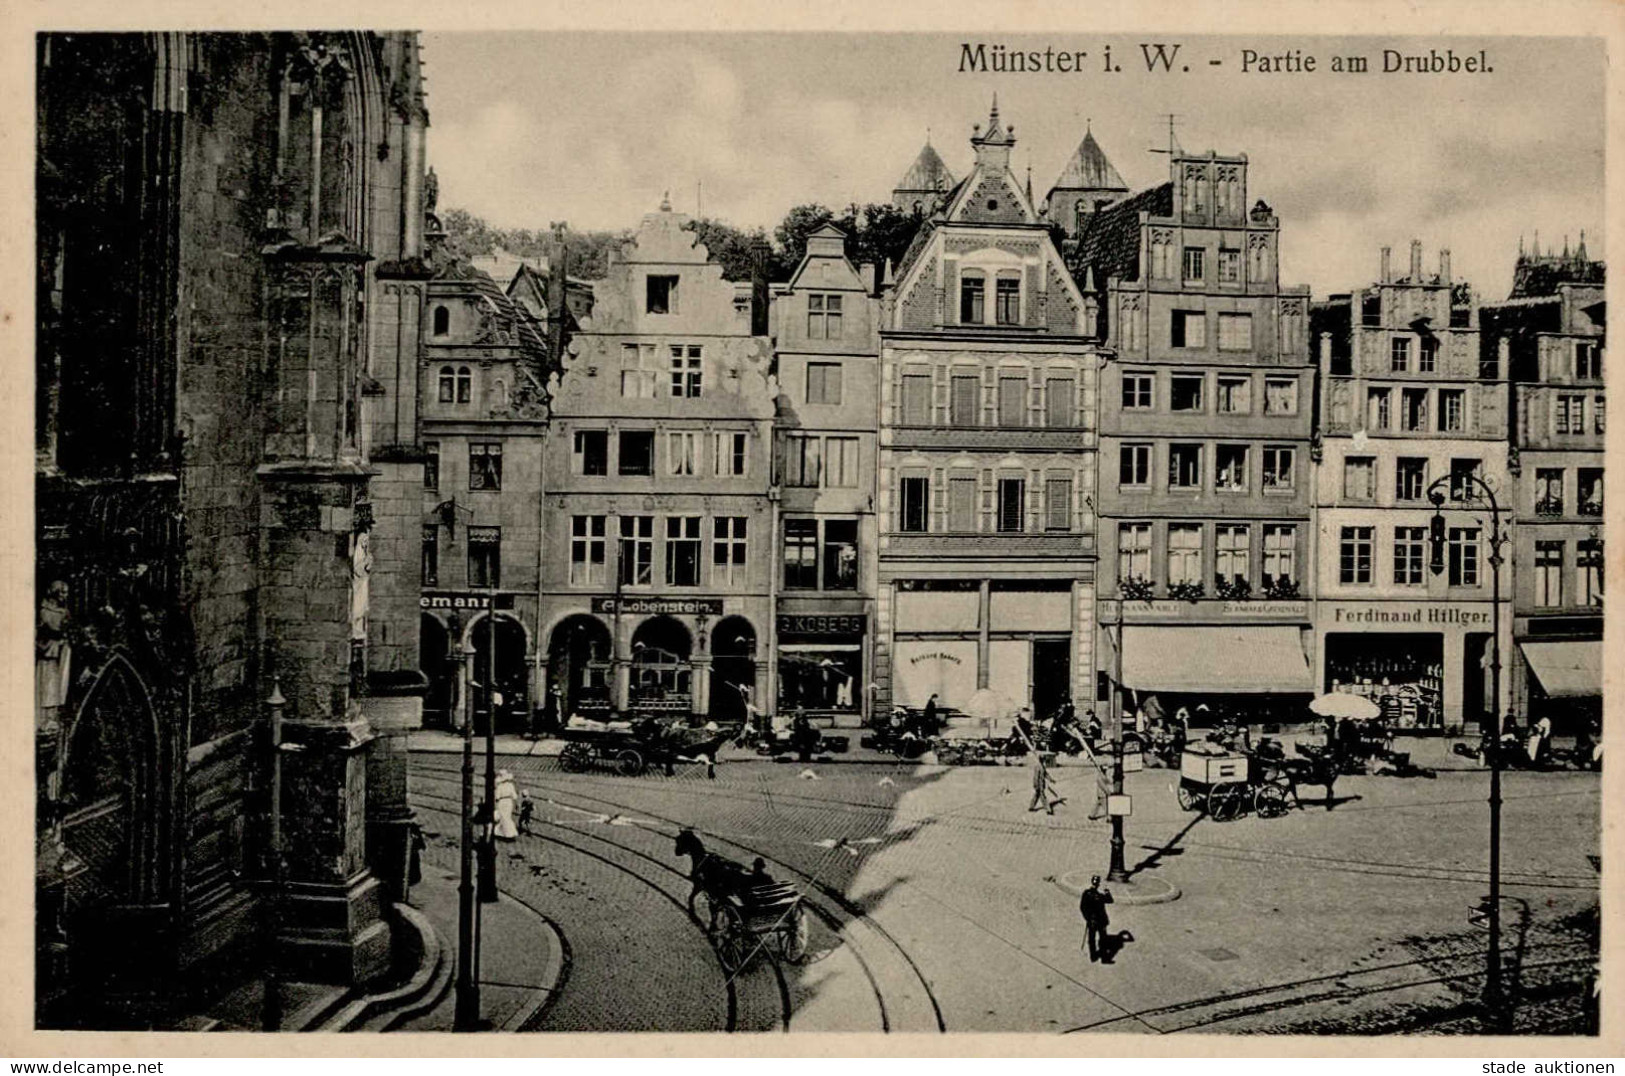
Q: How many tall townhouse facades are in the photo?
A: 7